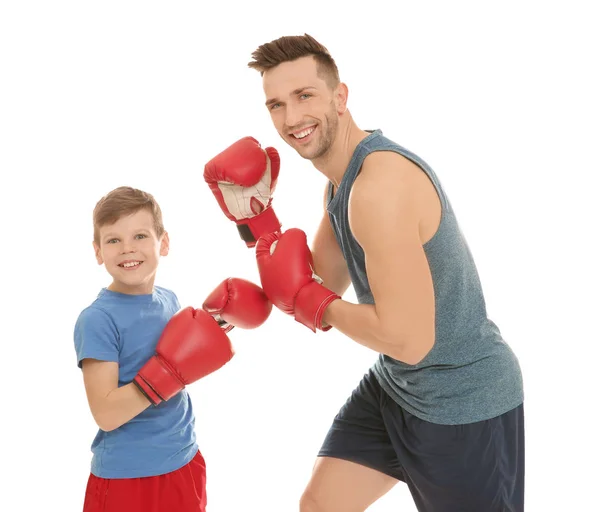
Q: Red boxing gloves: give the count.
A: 4